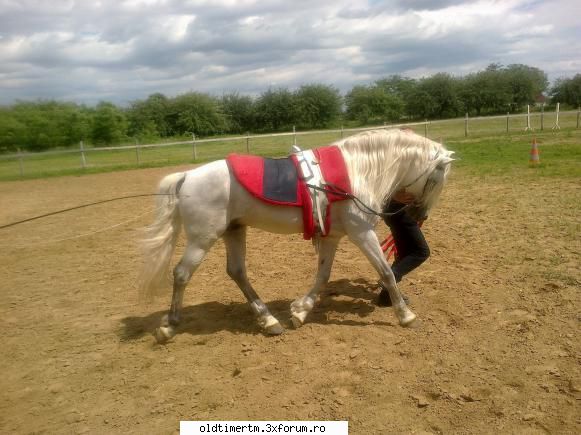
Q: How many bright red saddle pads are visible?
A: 1